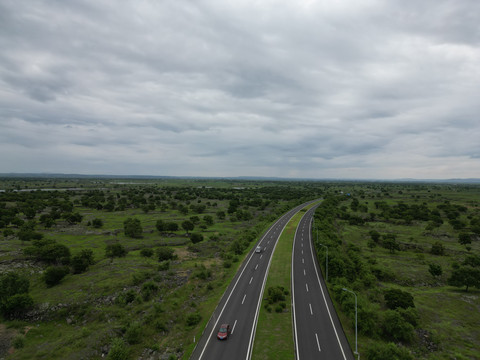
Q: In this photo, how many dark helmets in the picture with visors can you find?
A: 0